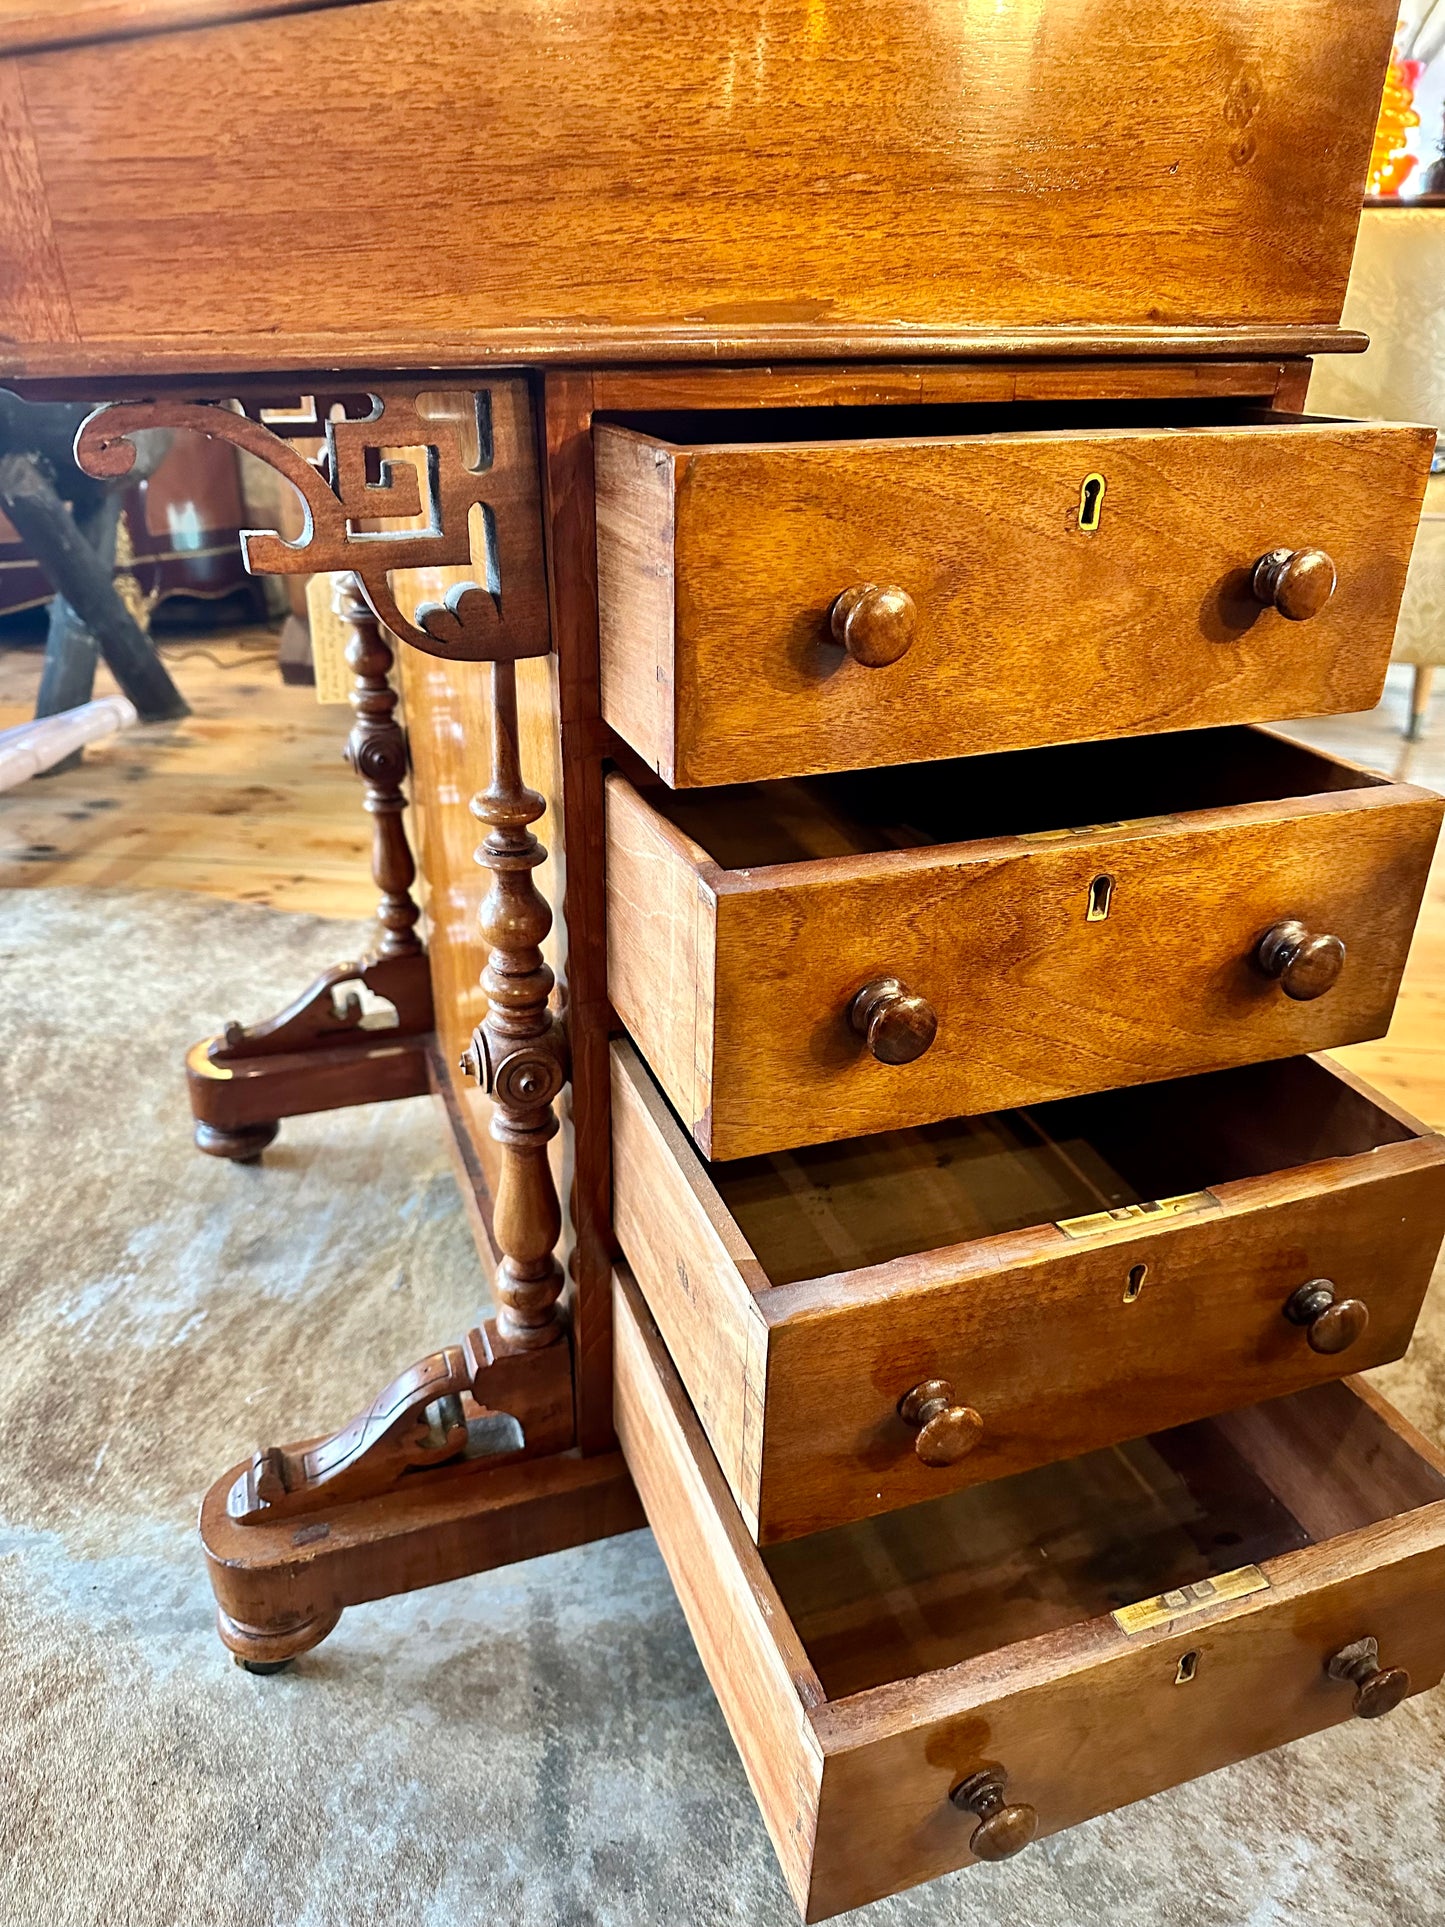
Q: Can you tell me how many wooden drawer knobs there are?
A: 8